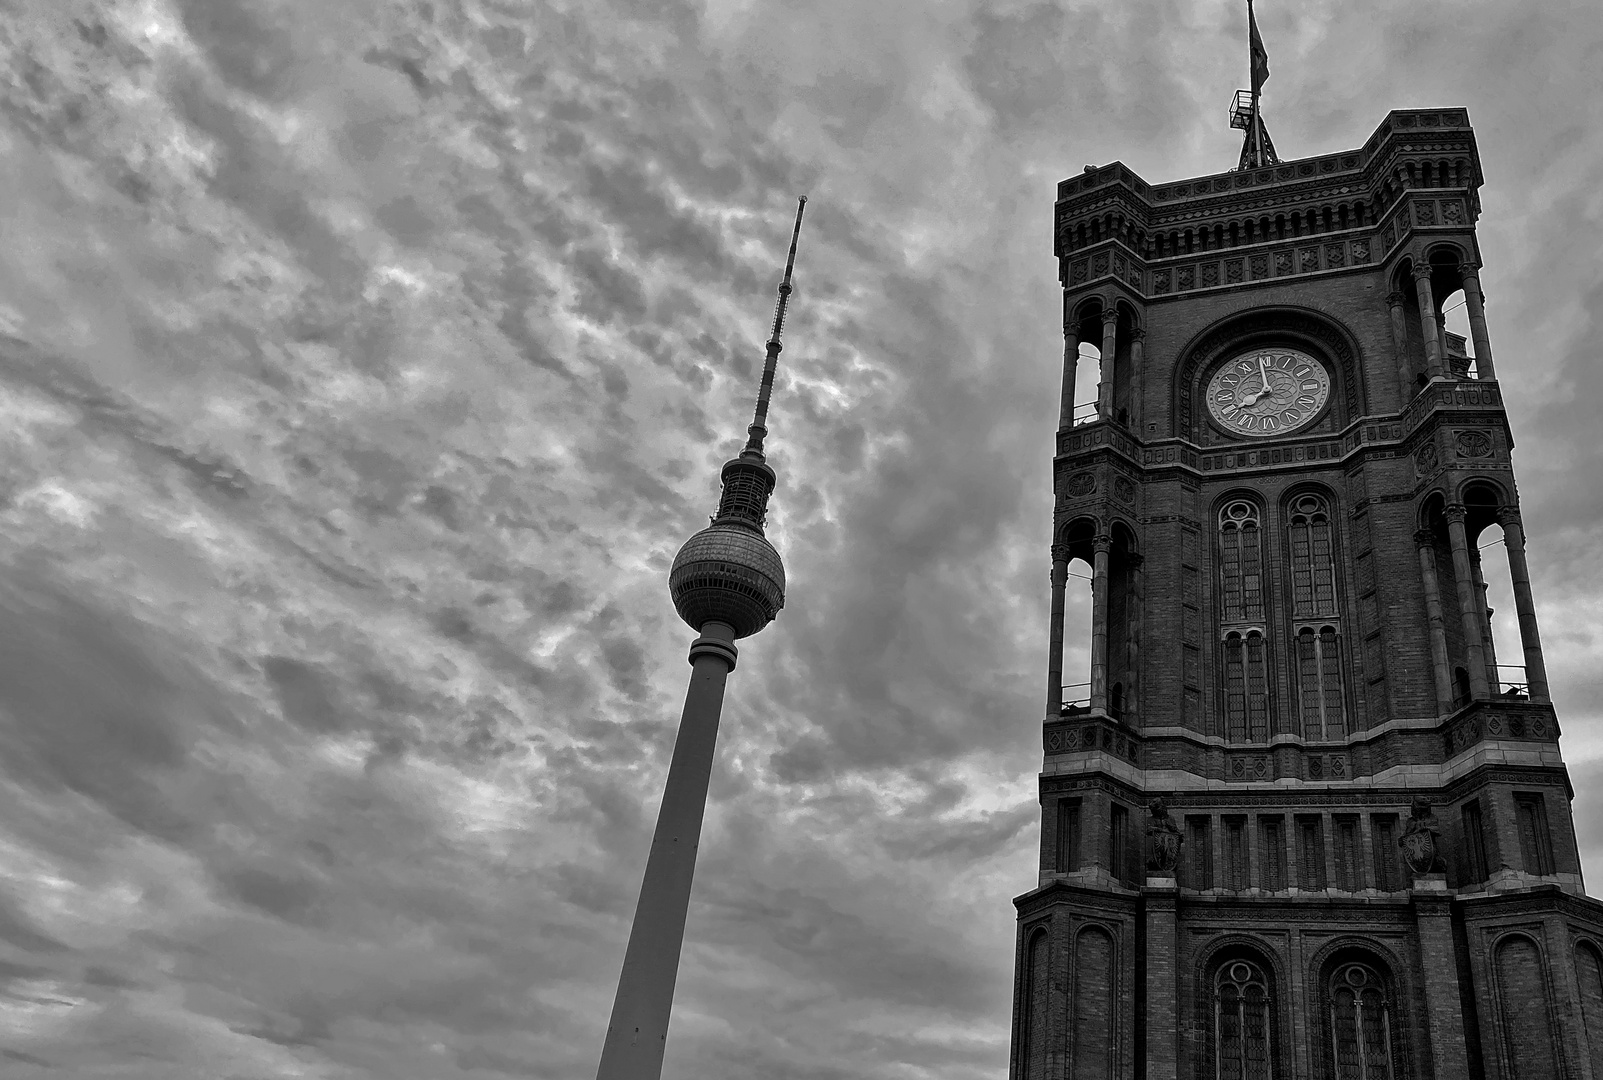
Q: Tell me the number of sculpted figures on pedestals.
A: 2